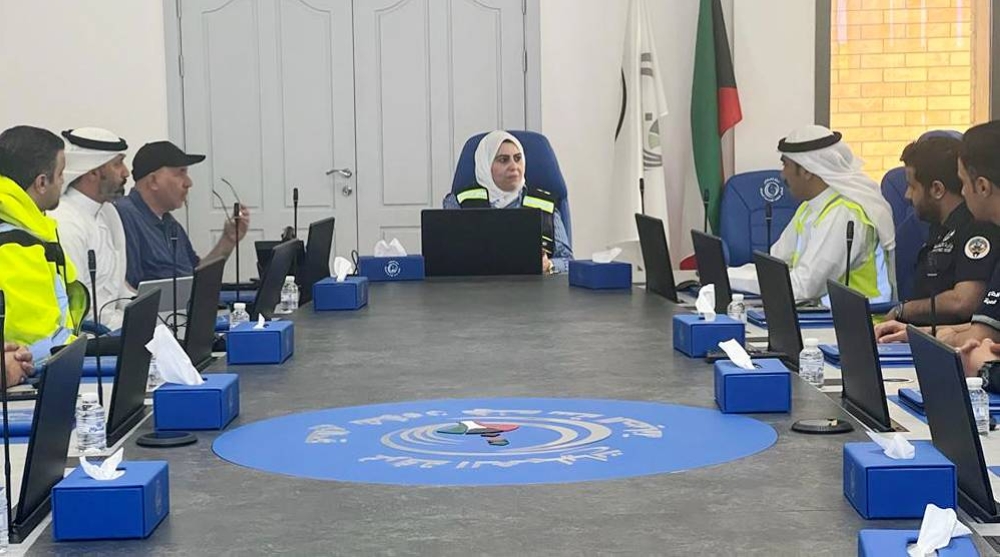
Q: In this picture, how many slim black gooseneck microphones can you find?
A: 10